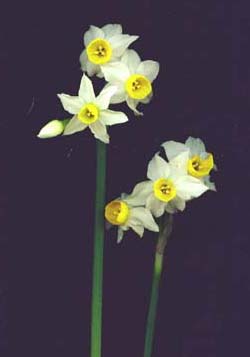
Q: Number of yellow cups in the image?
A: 6